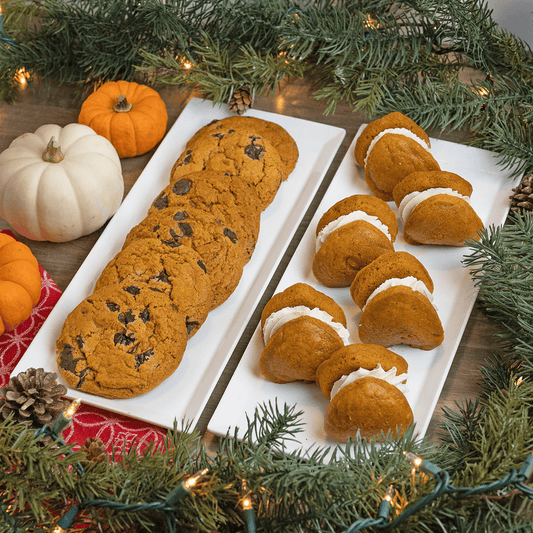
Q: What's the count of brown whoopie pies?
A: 6